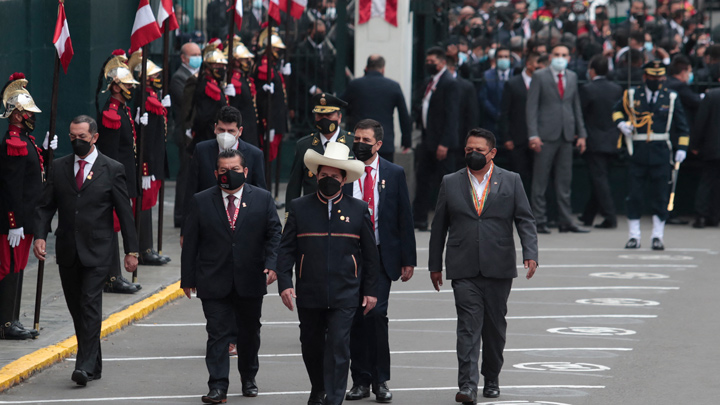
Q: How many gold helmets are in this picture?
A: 6